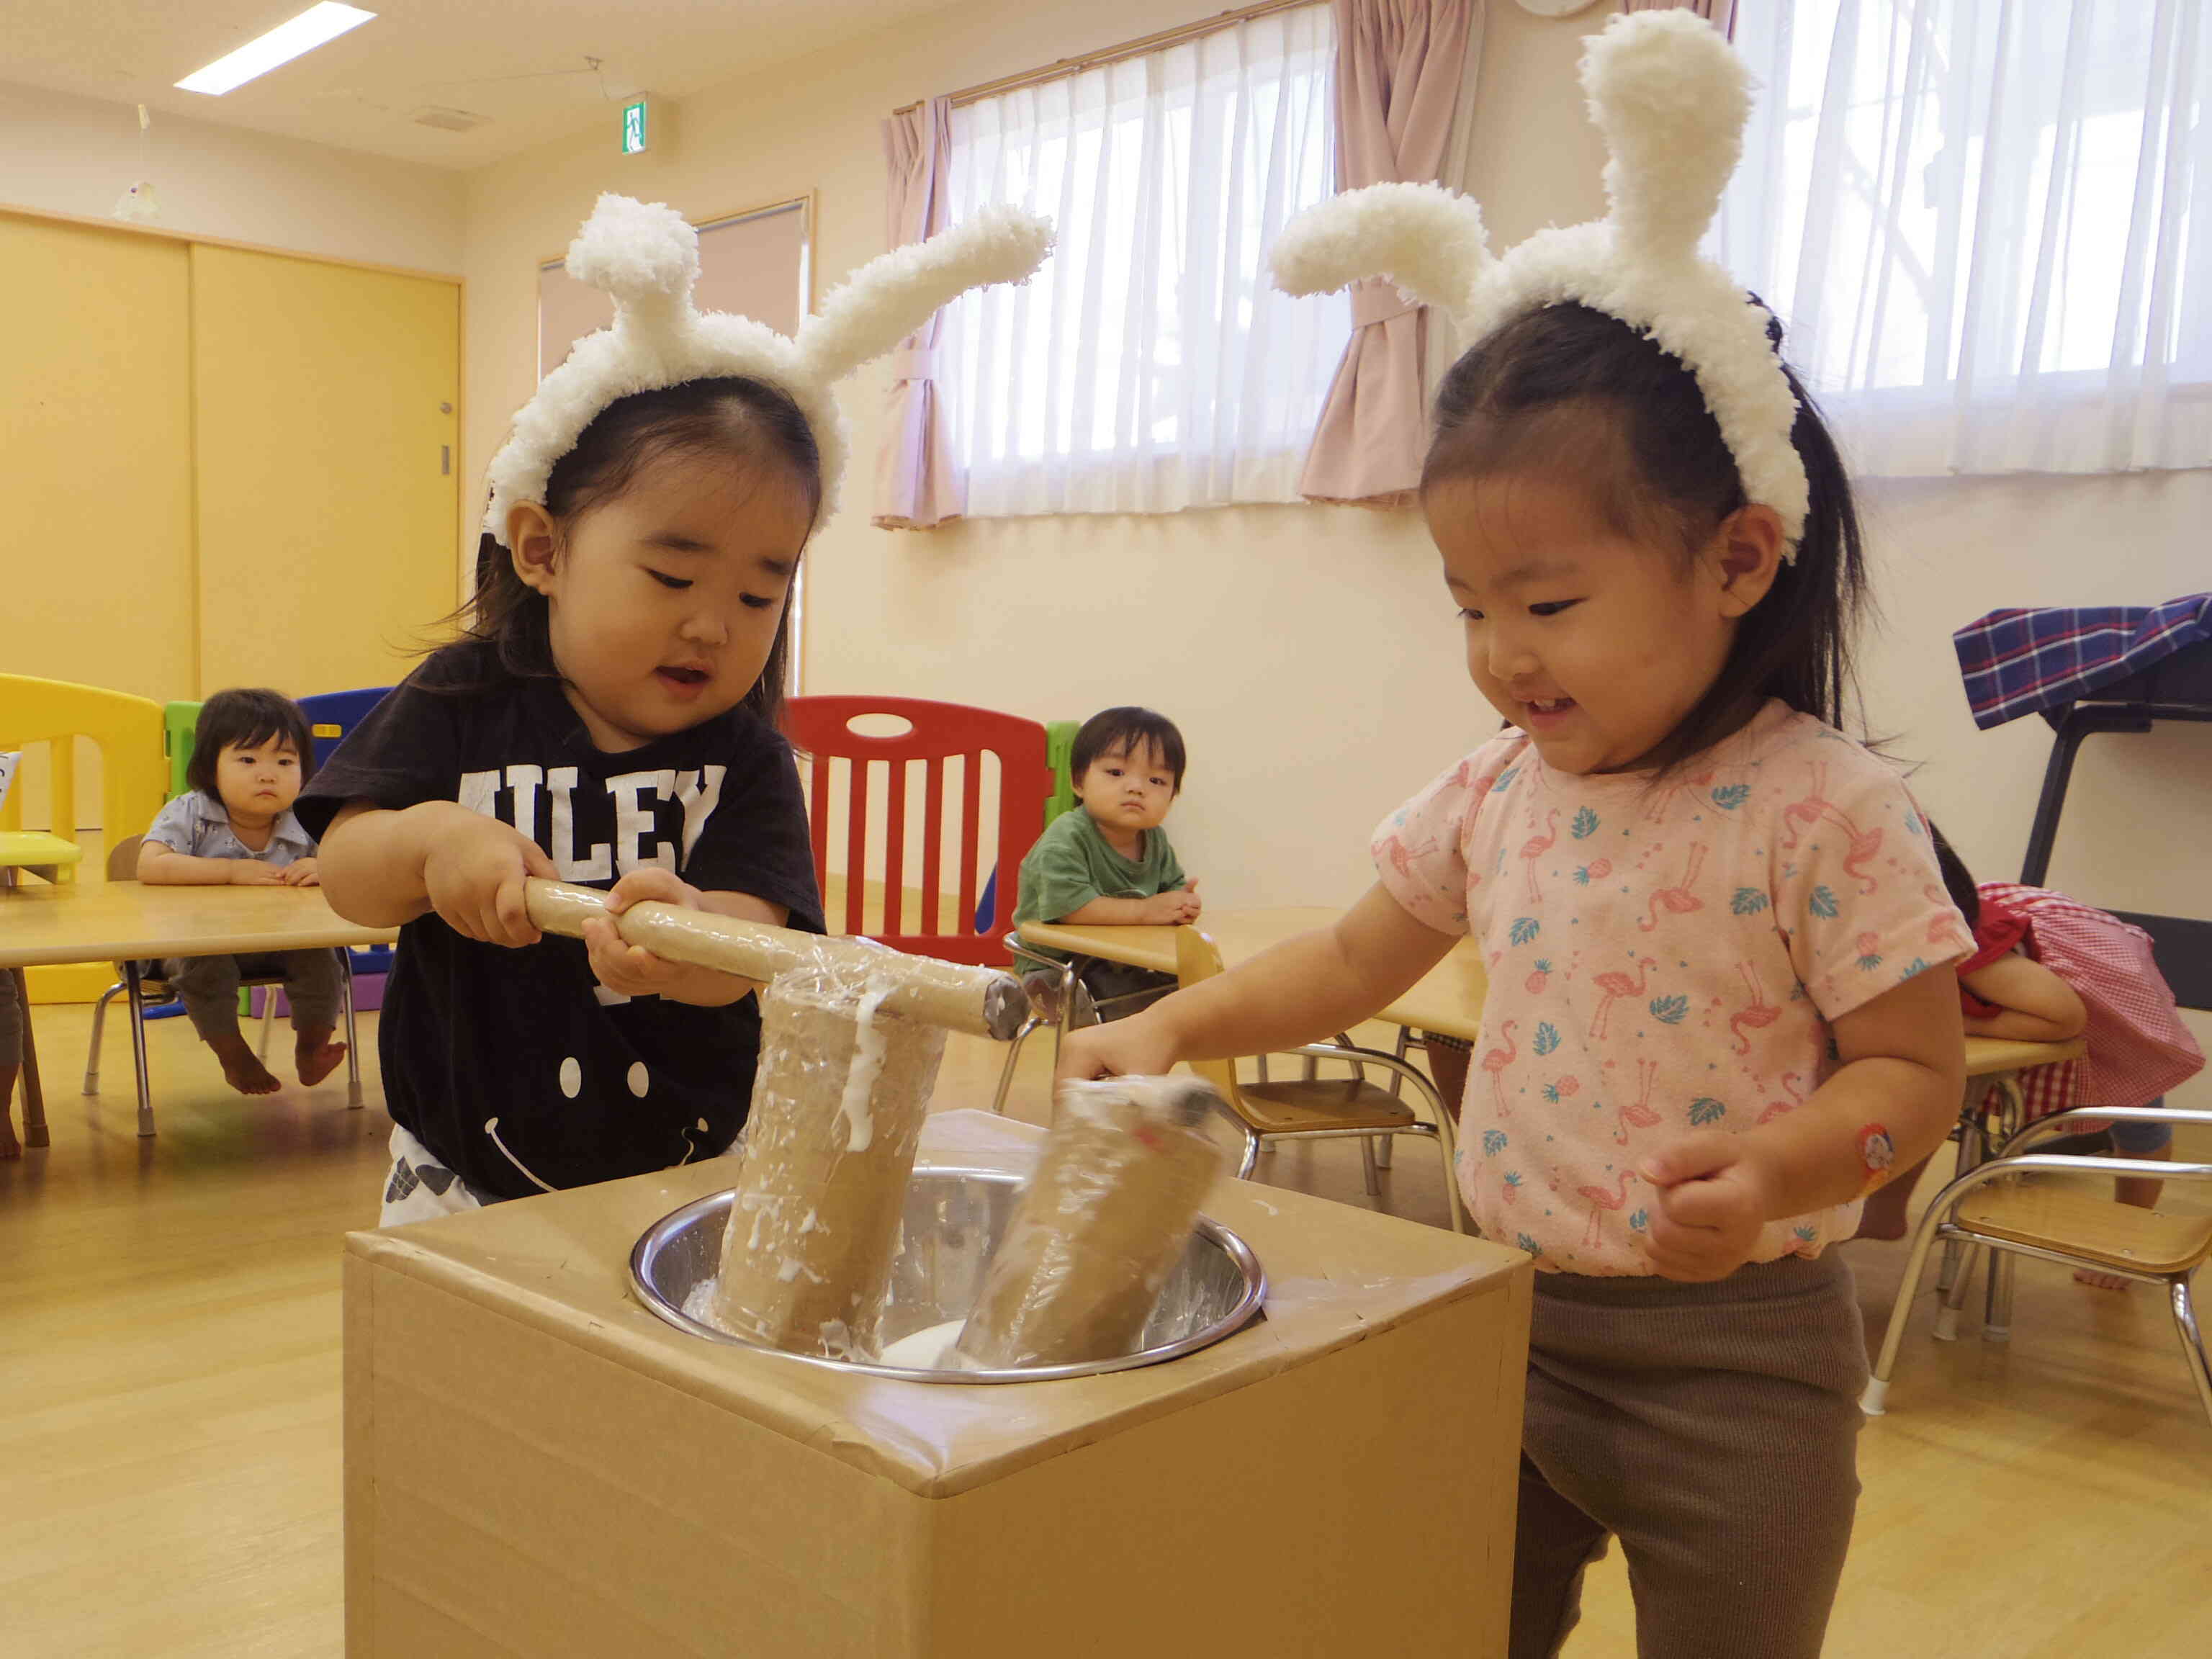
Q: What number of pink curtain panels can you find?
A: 3